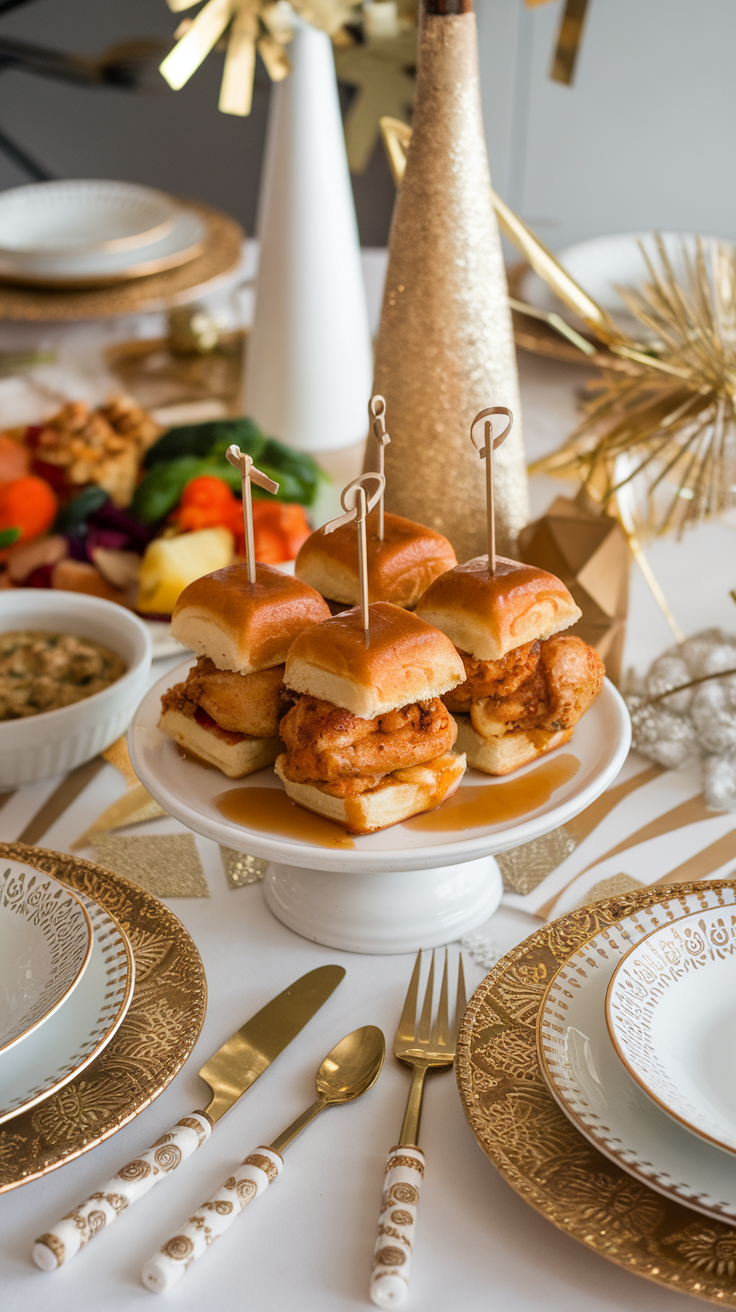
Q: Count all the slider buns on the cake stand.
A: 4